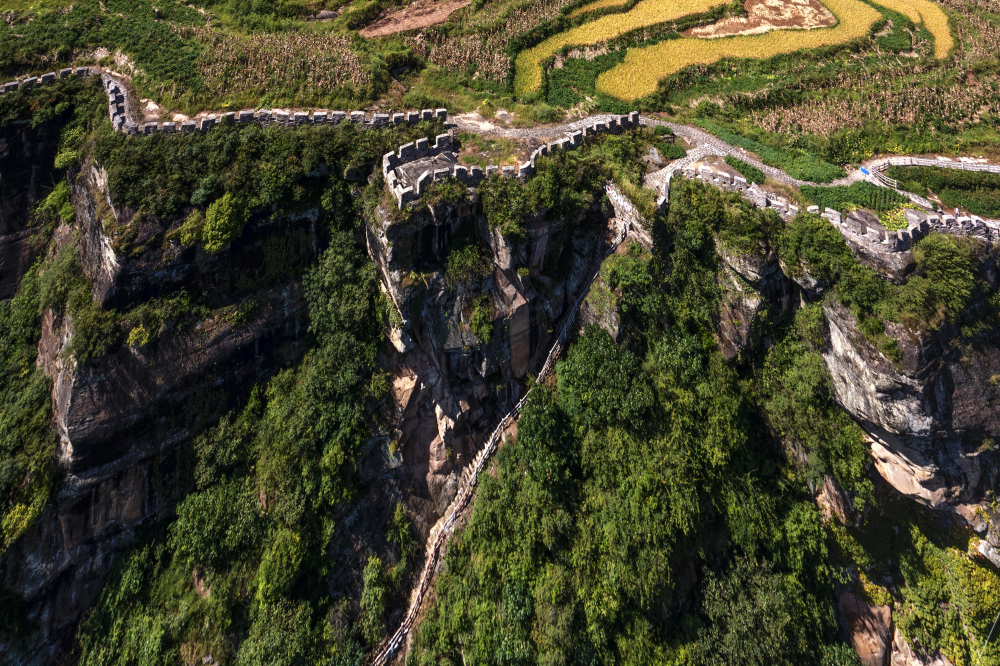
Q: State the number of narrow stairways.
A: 1